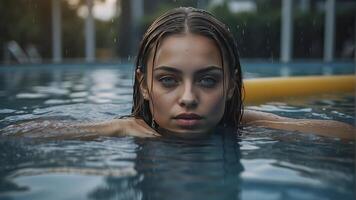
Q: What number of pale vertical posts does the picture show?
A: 4